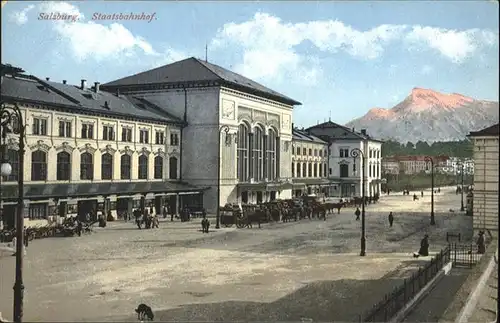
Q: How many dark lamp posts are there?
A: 5